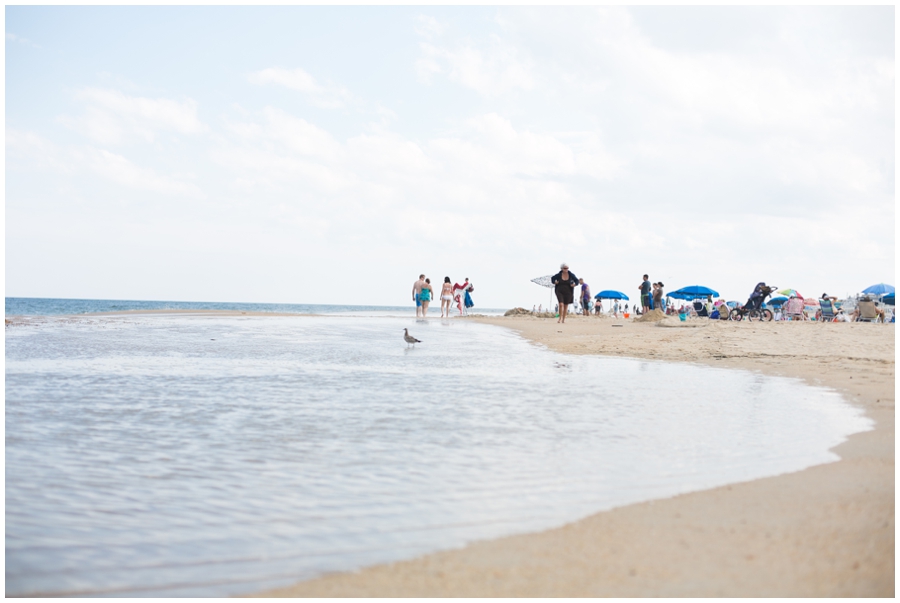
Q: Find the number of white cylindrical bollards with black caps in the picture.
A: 0